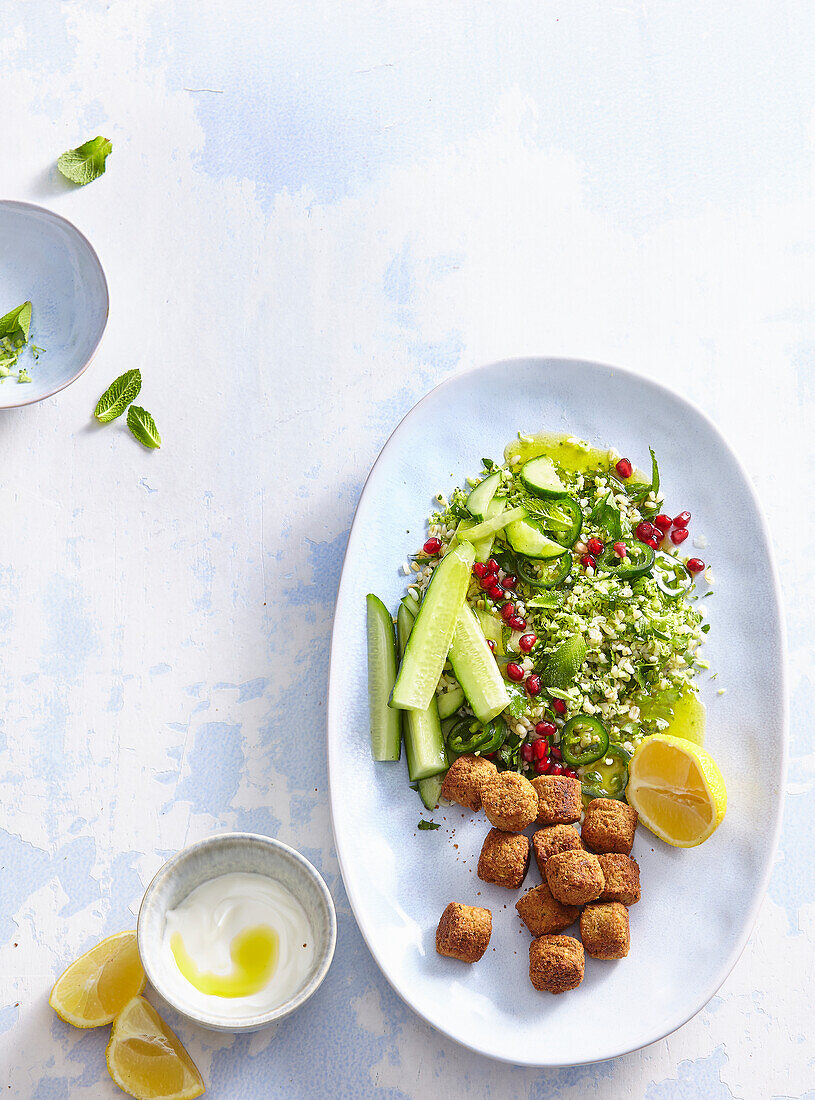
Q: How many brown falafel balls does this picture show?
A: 12